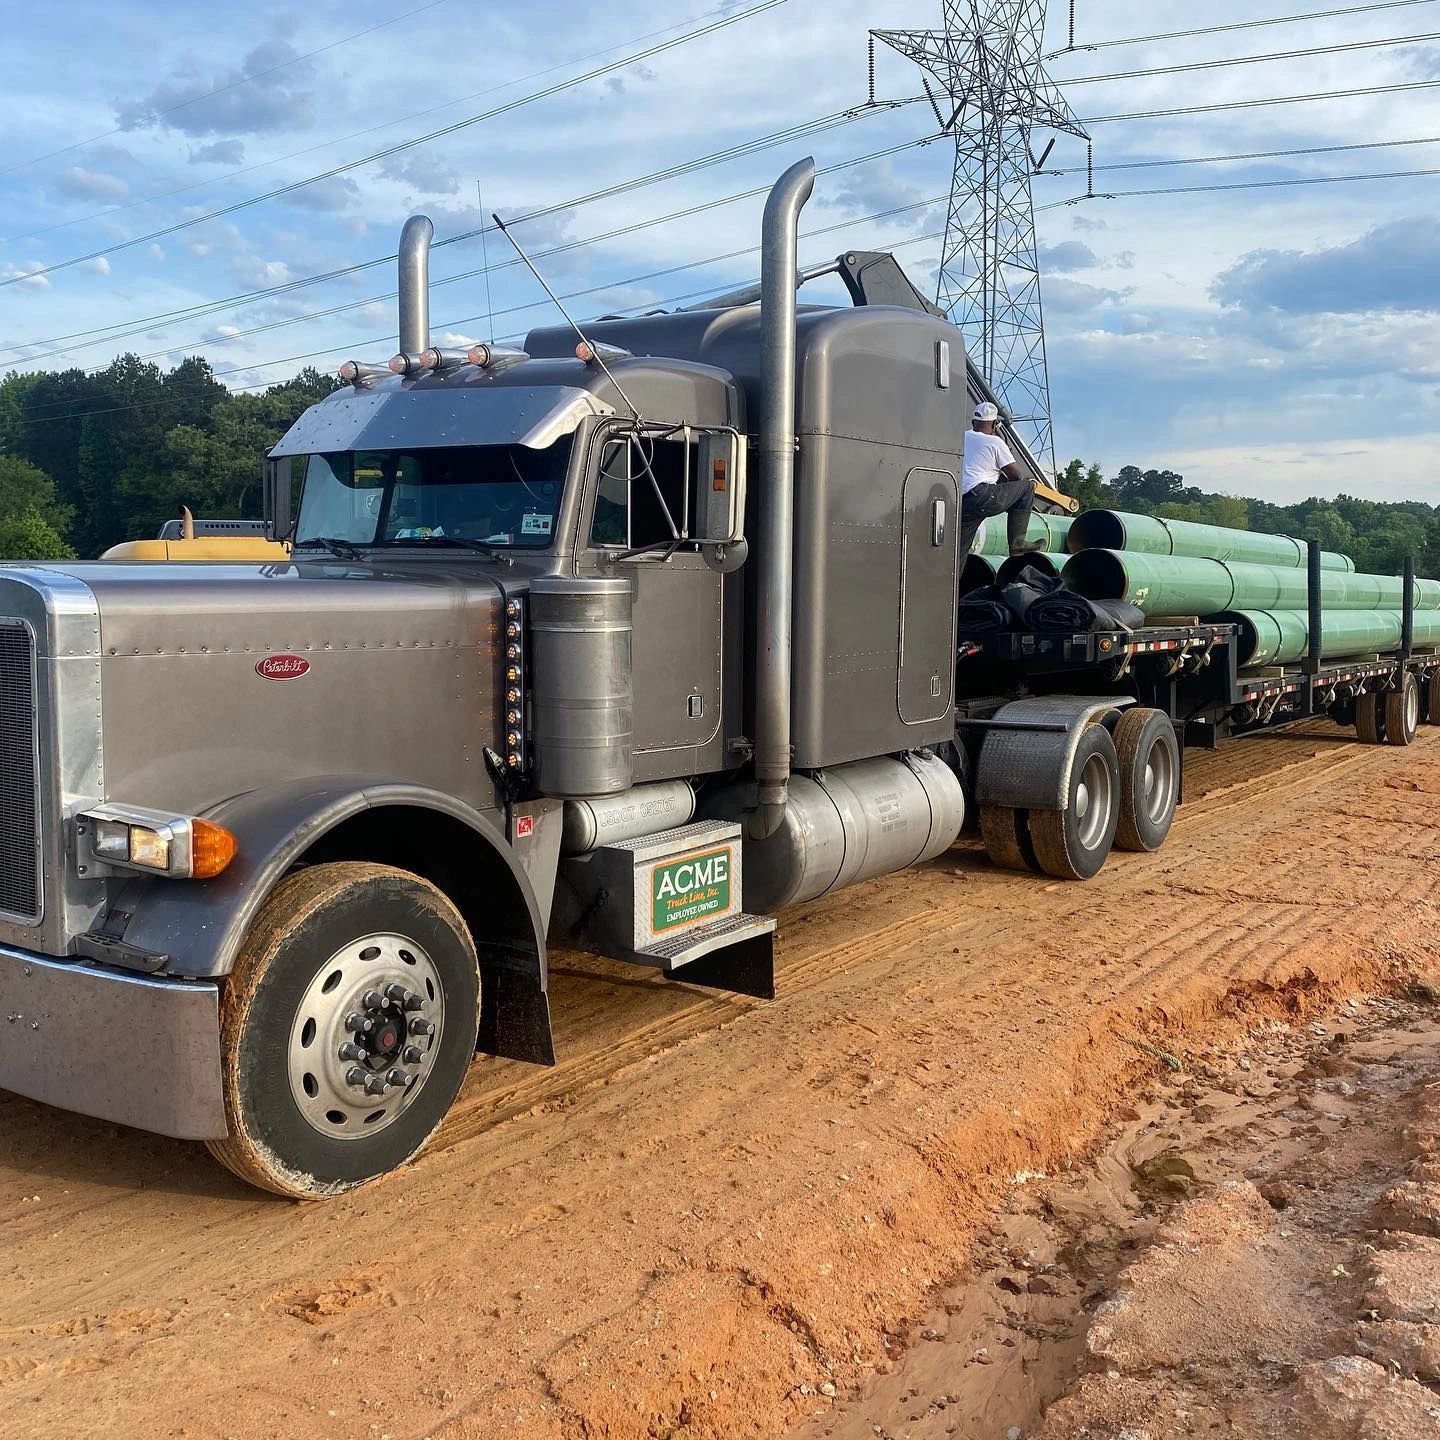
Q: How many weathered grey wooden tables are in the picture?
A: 0